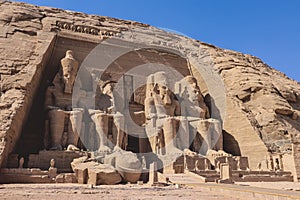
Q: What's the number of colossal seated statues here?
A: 4